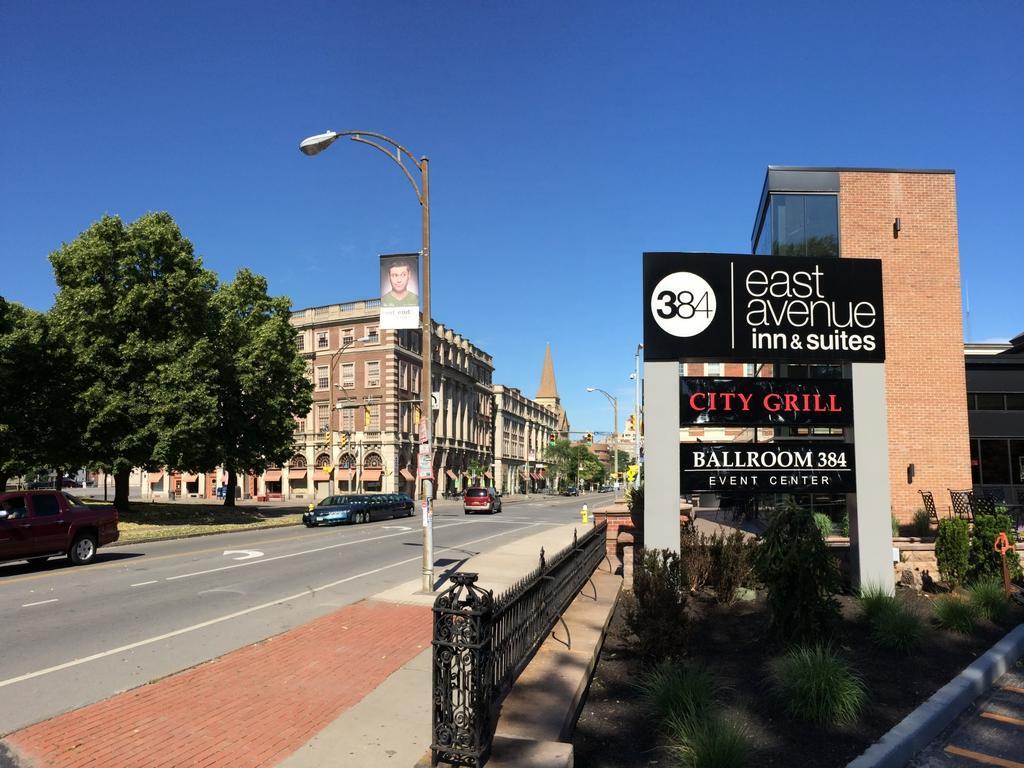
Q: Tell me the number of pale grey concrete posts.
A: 2